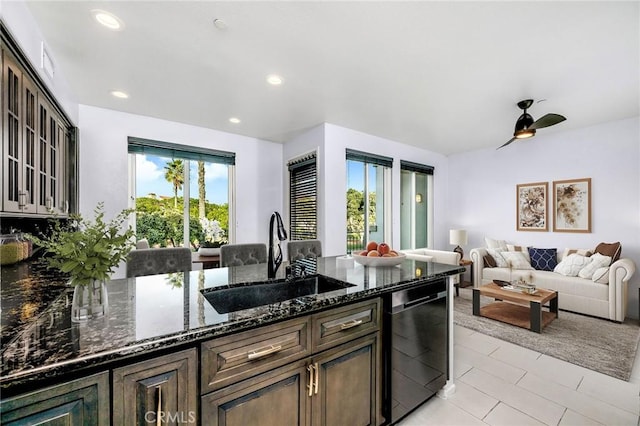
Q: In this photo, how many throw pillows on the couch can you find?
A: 11